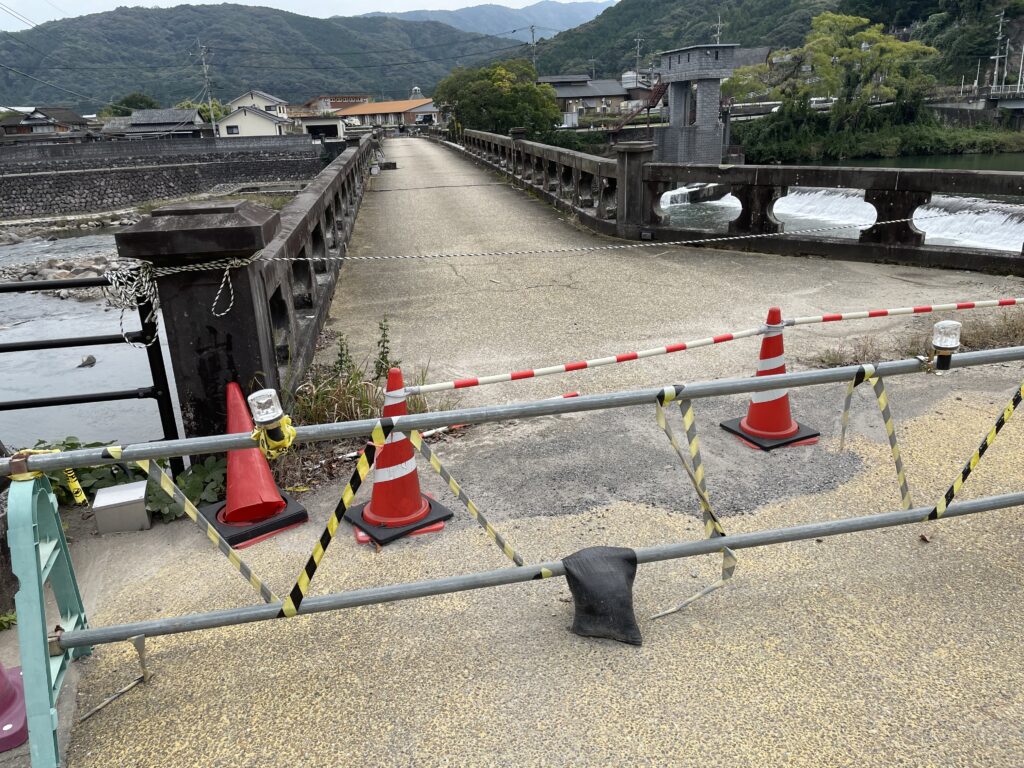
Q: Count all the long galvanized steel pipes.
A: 2